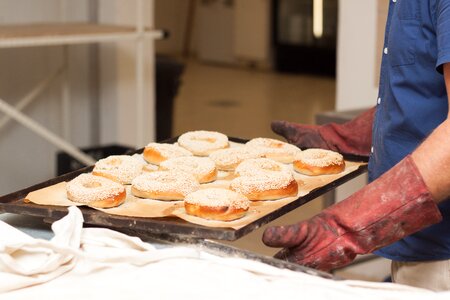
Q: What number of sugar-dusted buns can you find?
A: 12